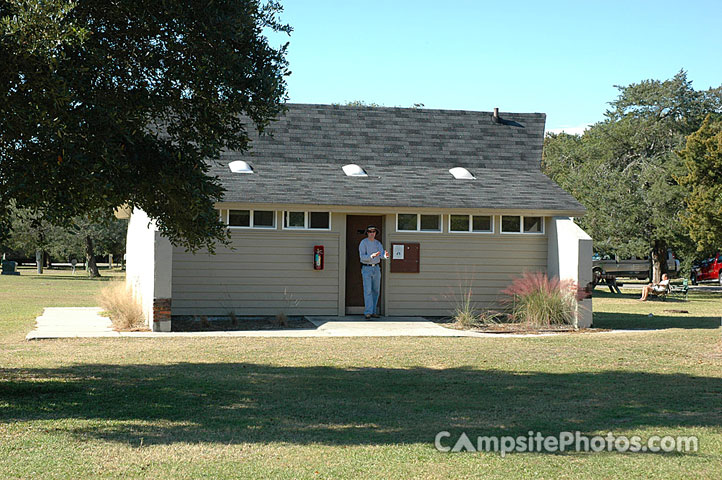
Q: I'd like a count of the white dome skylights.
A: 3